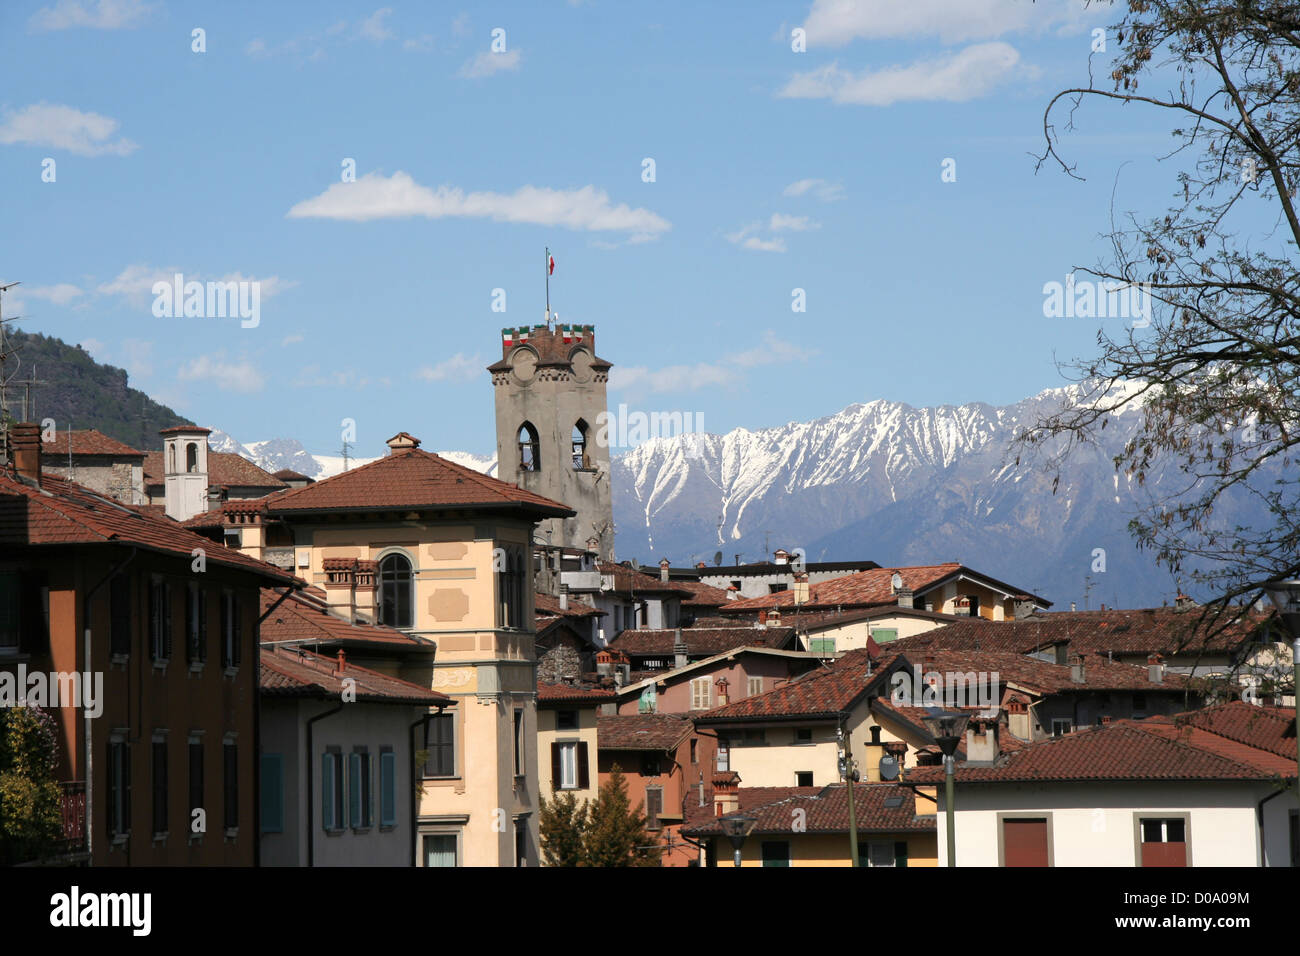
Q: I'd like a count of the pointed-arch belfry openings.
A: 2